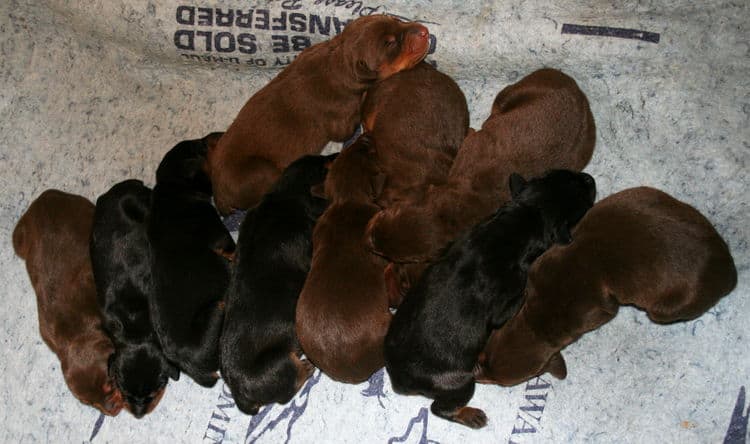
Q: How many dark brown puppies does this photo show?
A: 6